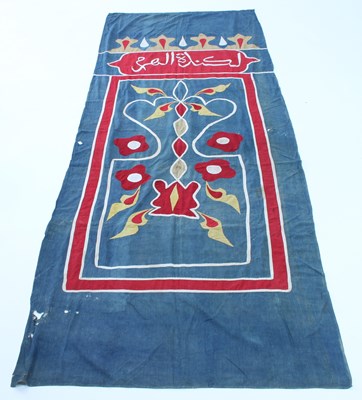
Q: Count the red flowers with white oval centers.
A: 4